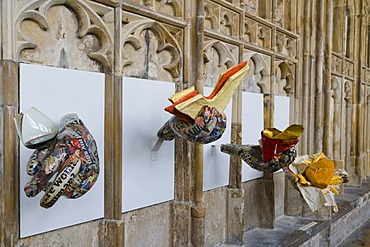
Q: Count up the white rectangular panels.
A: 5